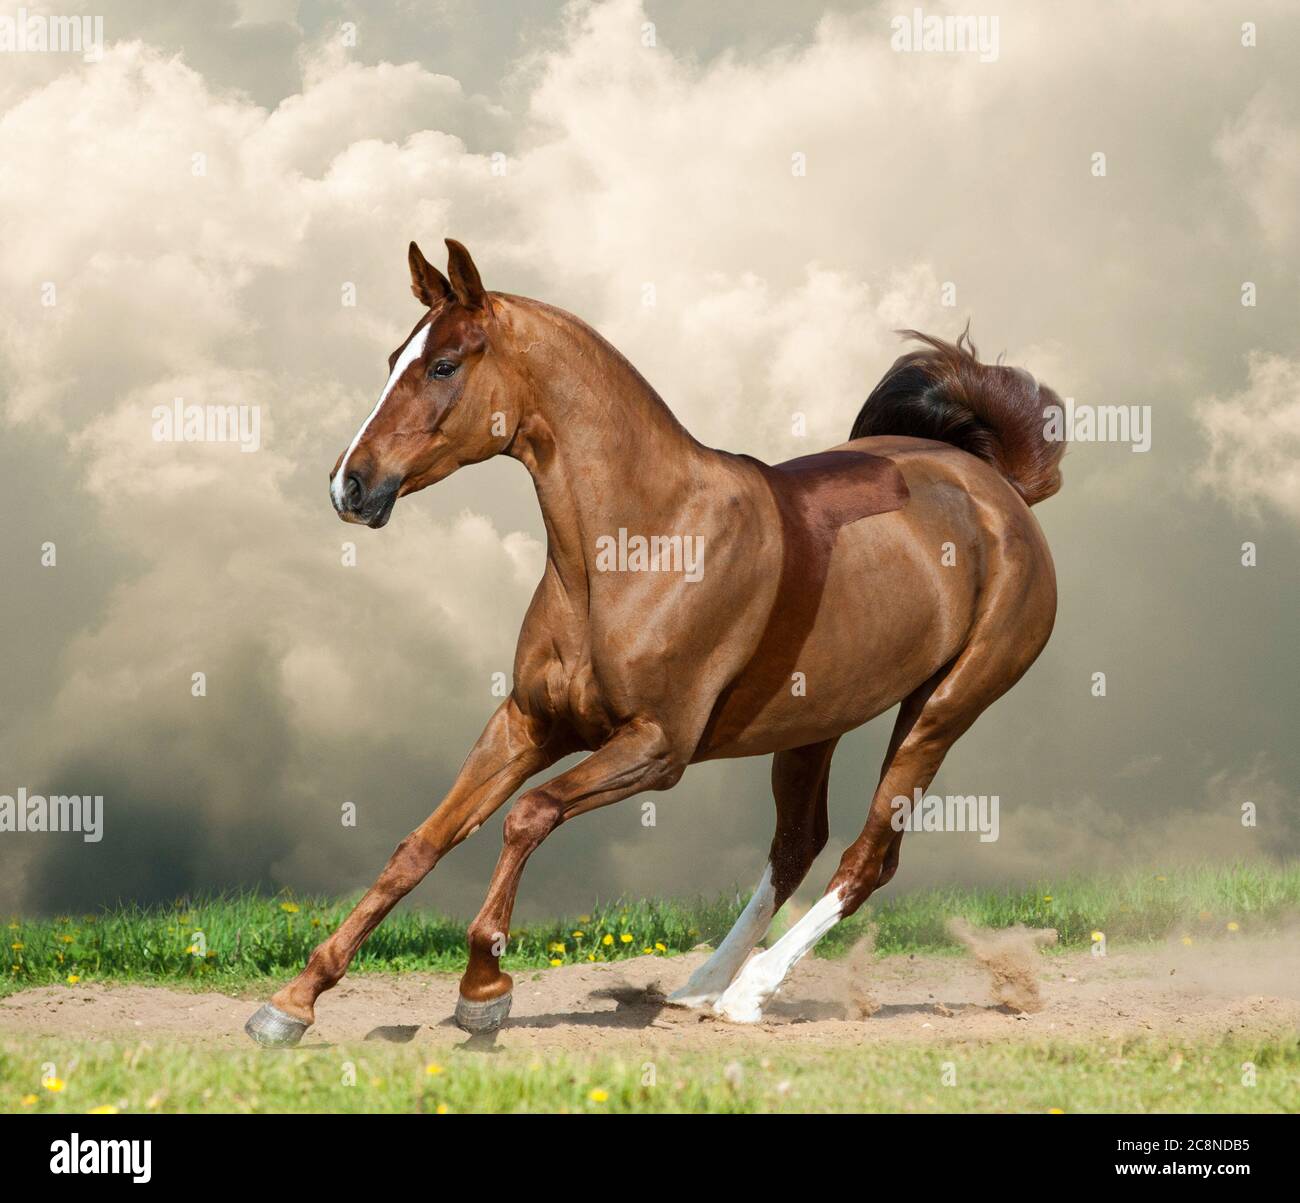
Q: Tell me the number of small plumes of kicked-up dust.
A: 2